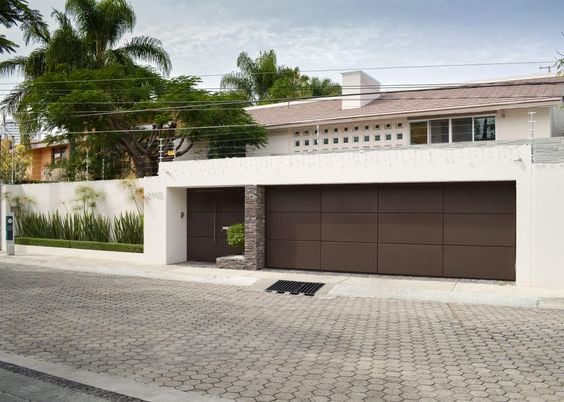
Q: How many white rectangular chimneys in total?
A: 1